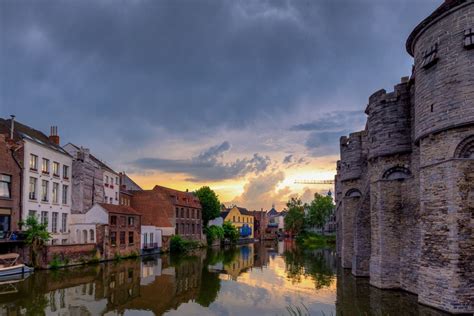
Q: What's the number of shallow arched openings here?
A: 3